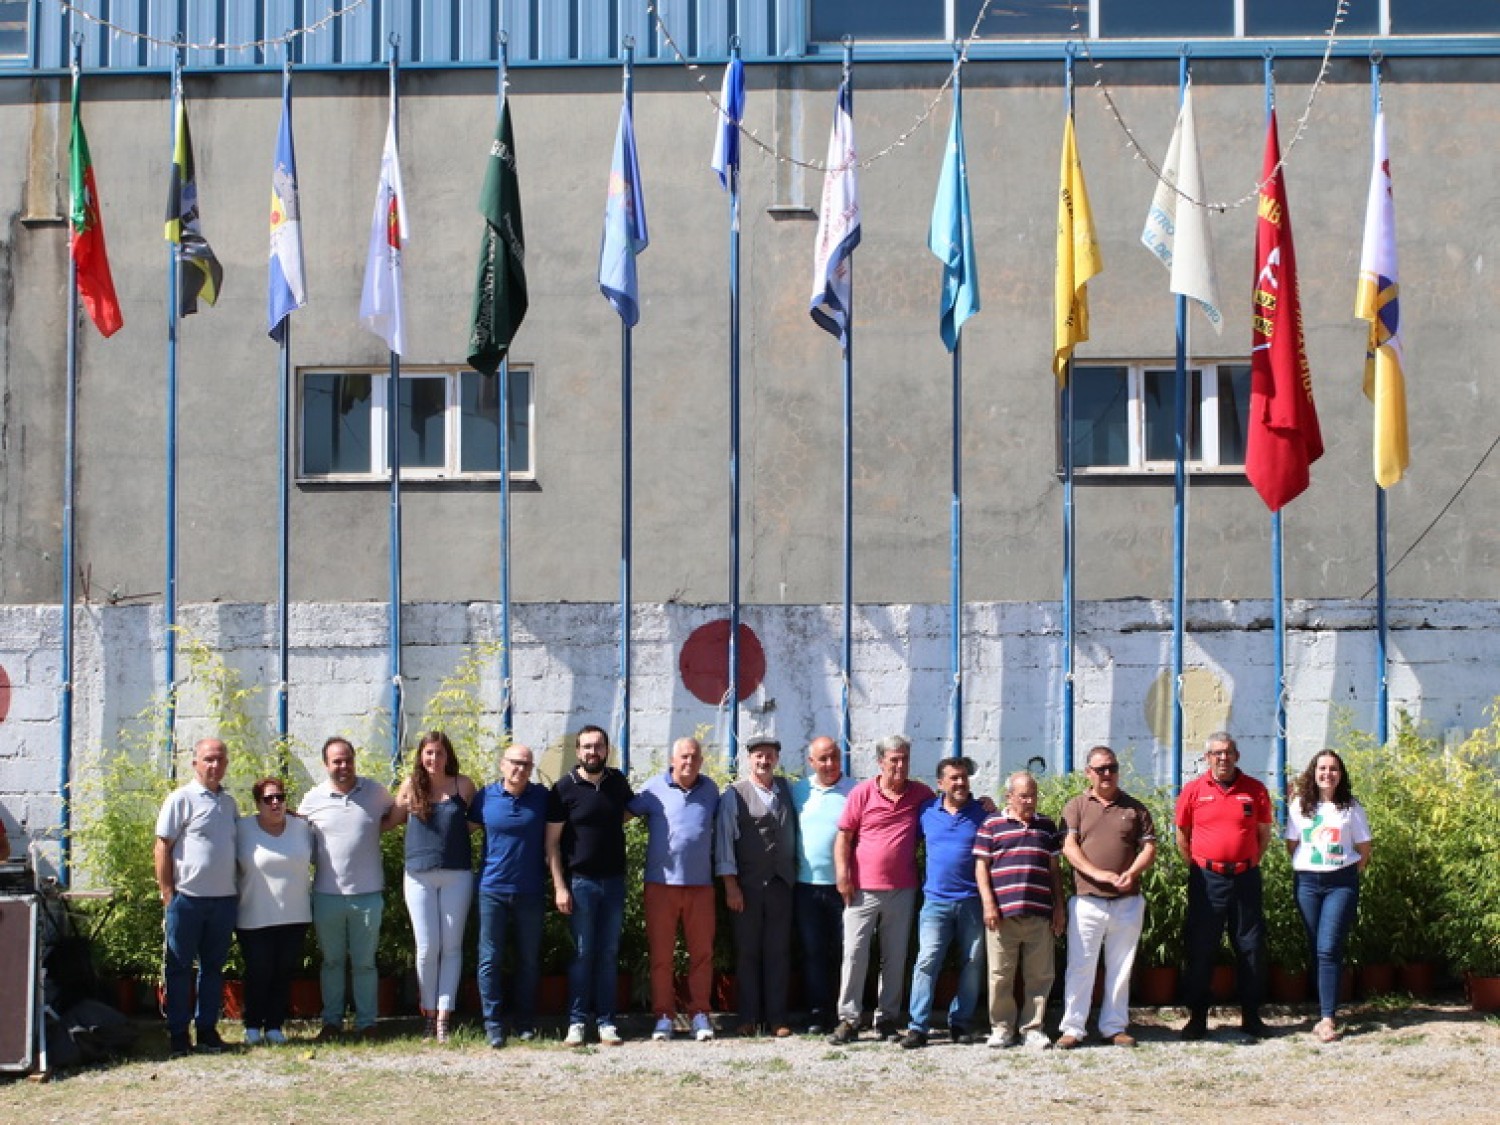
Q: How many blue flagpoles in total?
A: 13